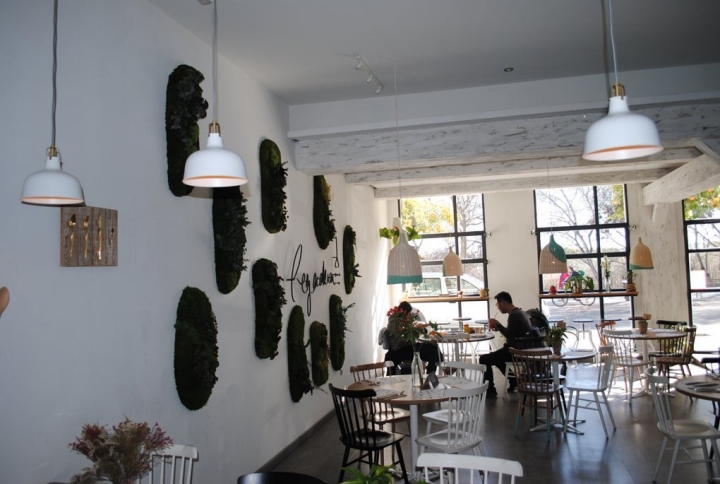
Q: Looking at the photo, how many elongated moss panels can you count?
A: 10